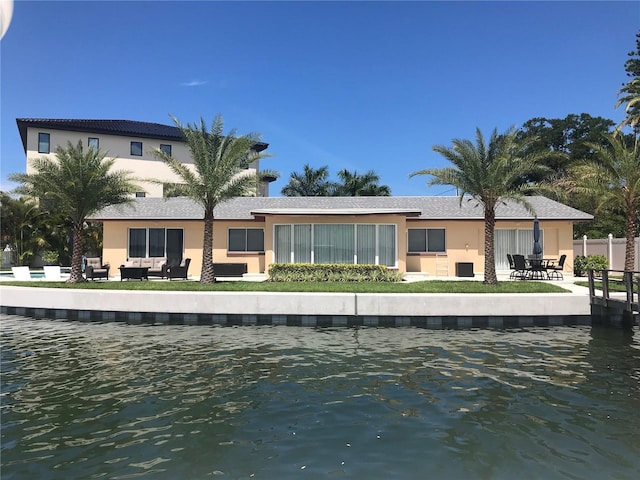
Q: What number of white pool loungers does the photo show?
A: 2